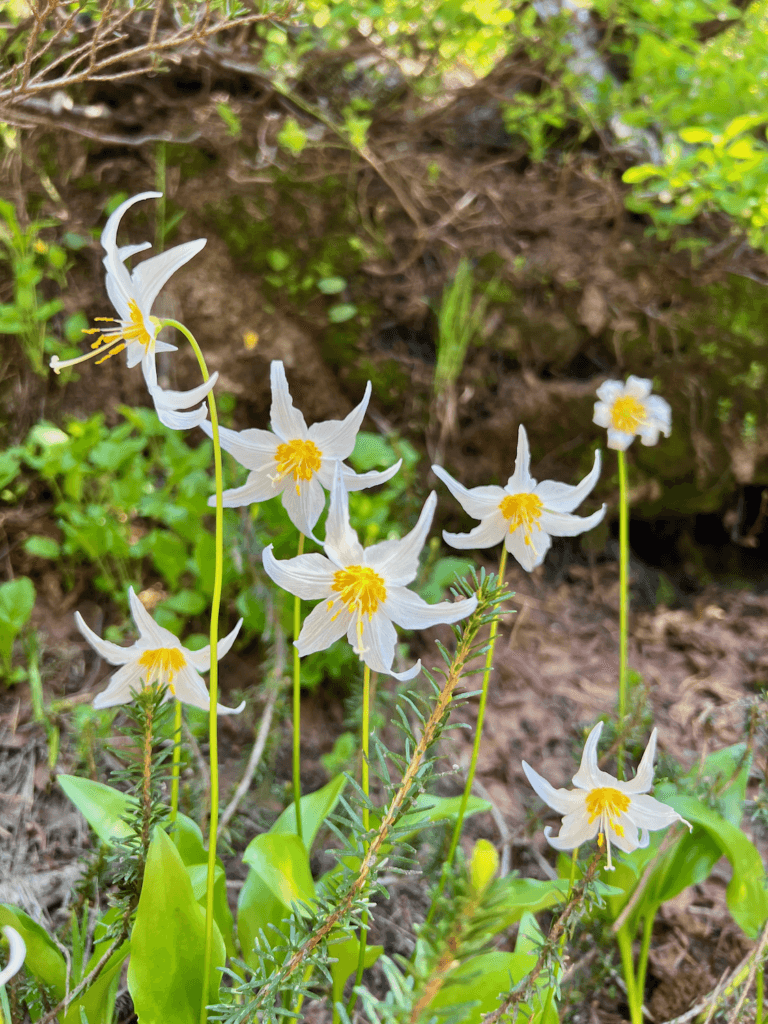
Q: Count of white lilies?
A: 7